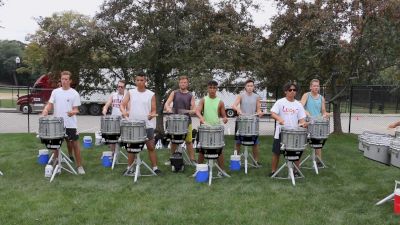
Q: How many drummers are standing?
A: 8